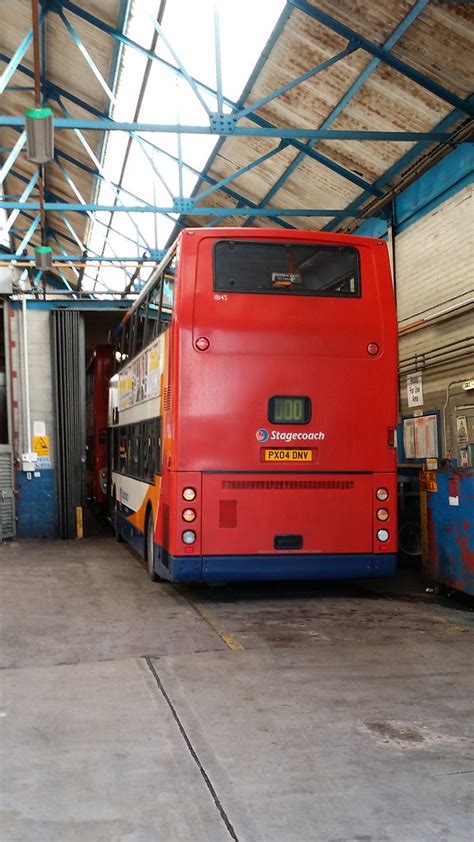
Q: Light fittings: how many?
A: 2